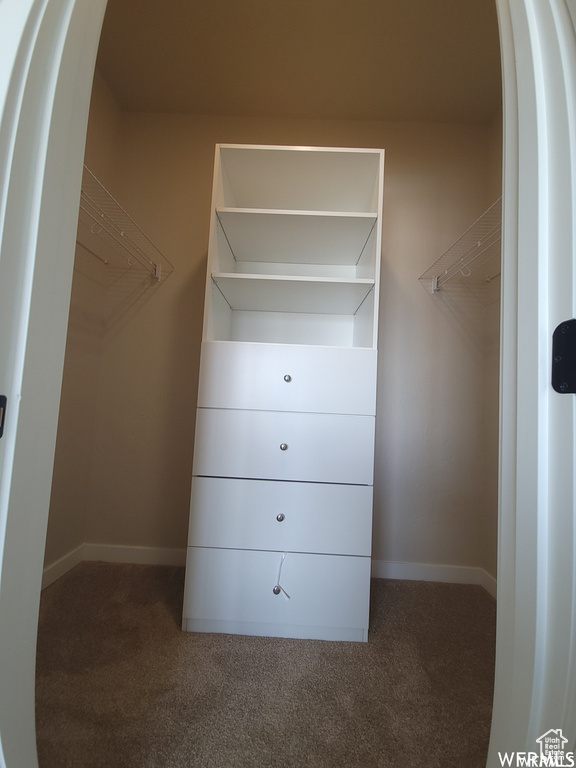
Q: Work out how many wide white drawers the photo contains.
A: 4